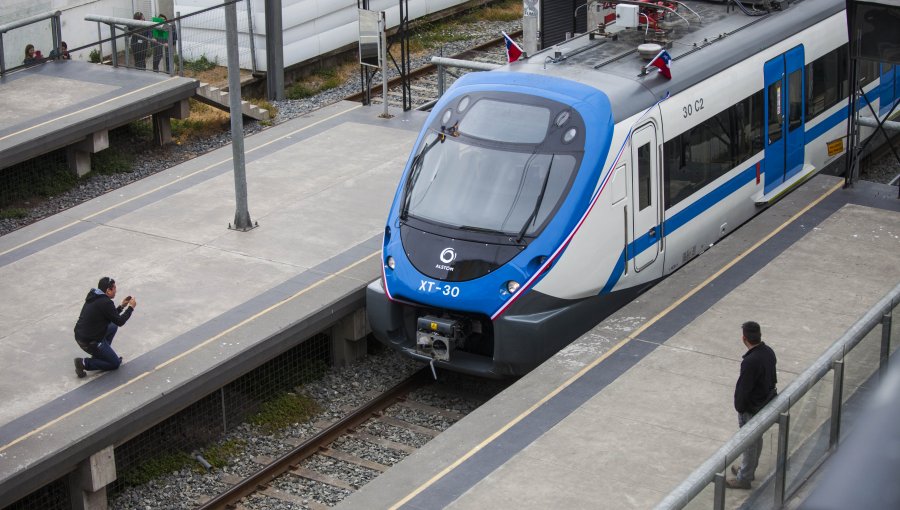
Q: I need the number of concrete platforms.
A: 3